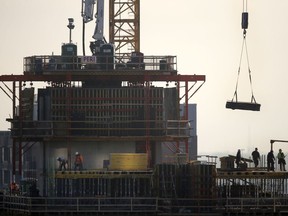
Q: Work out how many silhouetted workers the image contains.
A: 4